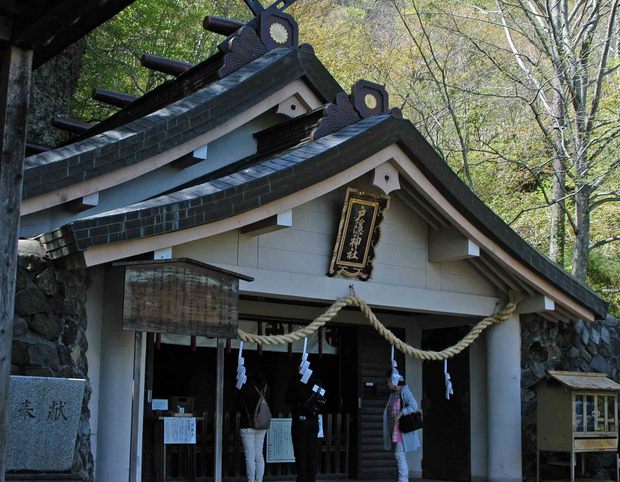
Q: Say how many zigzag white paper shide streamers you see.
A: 4